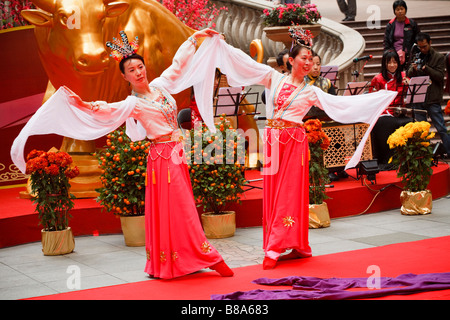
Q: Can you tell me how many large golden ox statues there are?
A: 1